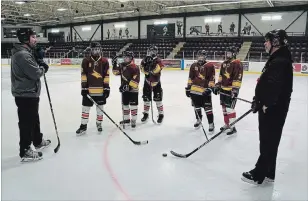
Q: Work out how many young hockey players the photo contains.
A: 5